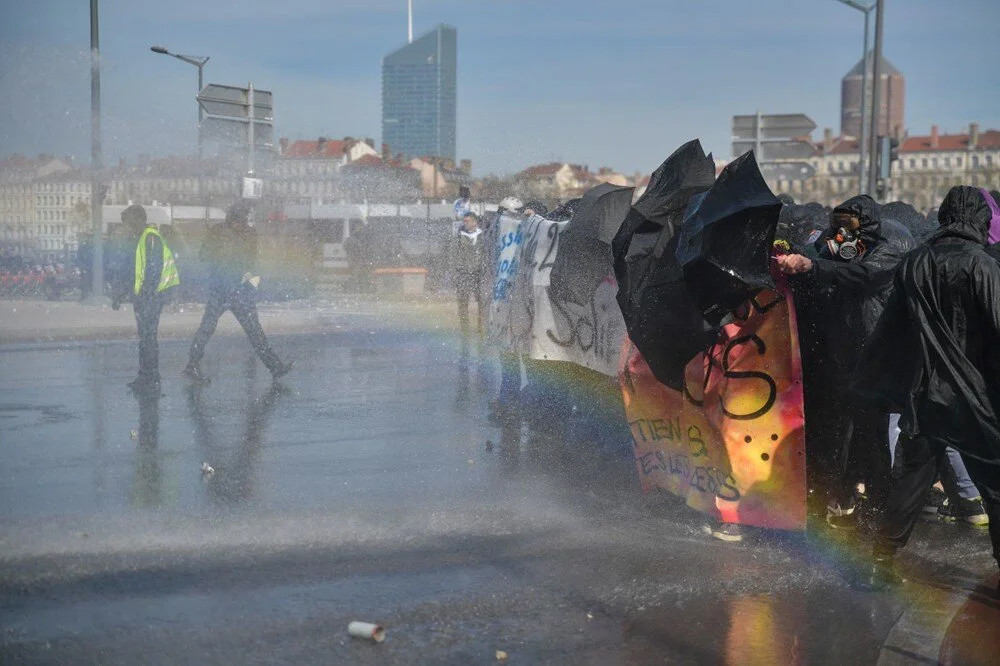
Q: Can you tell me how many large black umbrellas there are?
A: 3